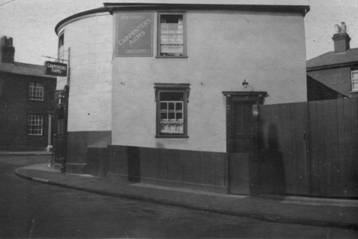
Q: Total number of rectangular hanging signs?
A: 1